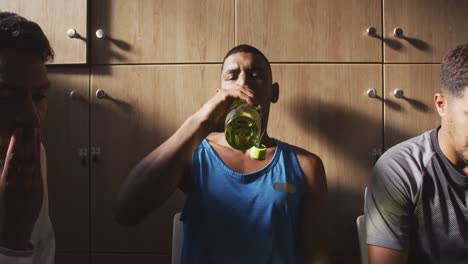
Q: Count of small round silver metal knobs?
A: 8